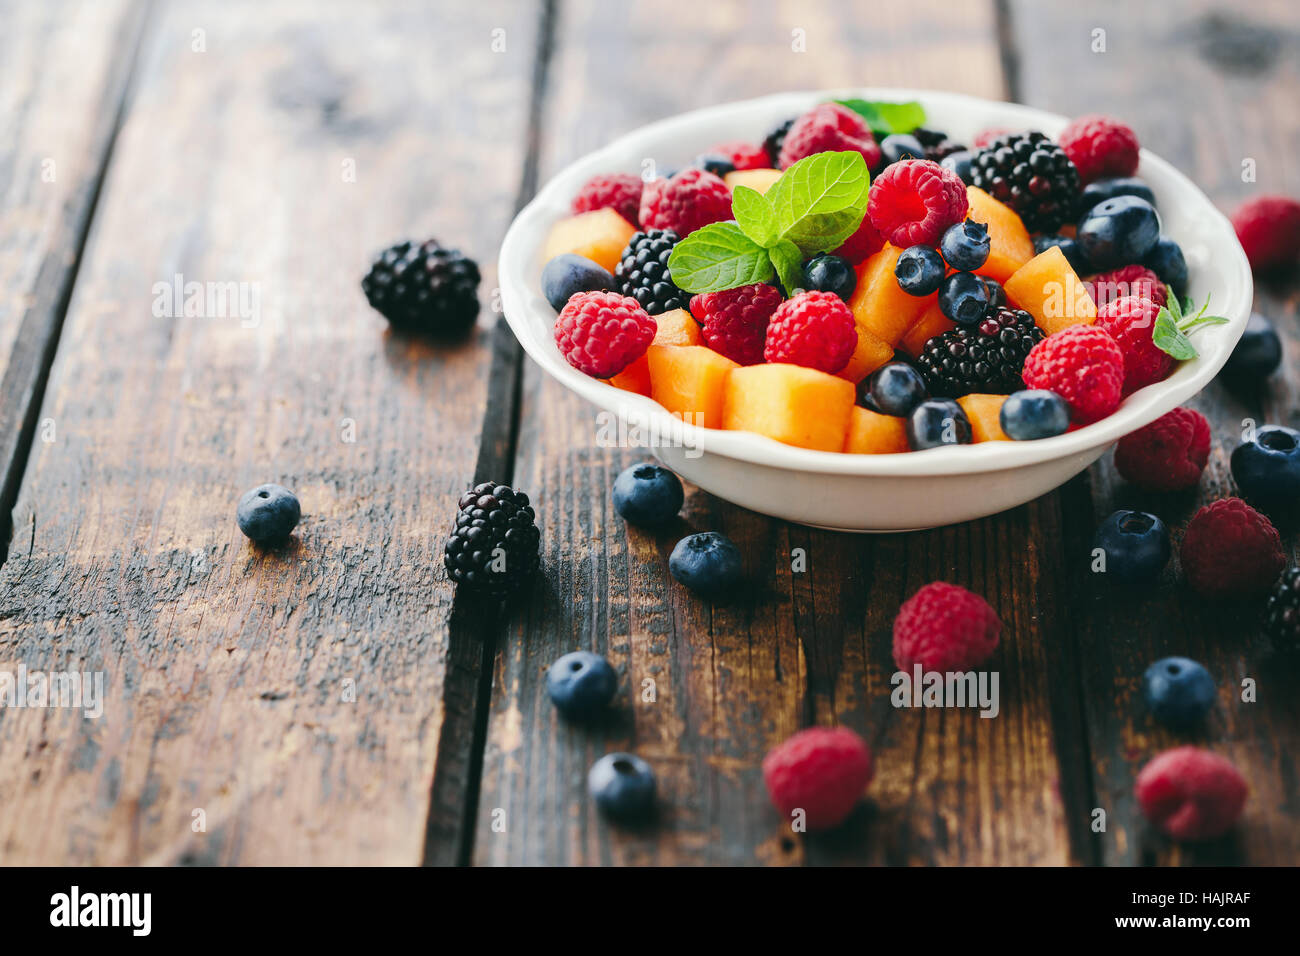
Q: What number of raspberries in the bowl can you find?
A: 14